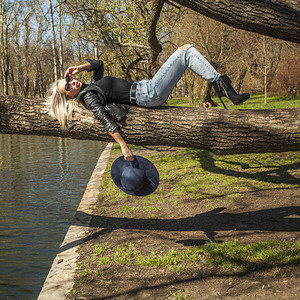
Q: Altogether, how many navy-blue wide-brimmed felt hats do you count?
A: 1